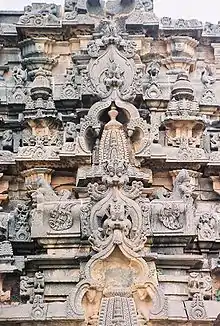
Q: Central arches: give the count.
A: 4